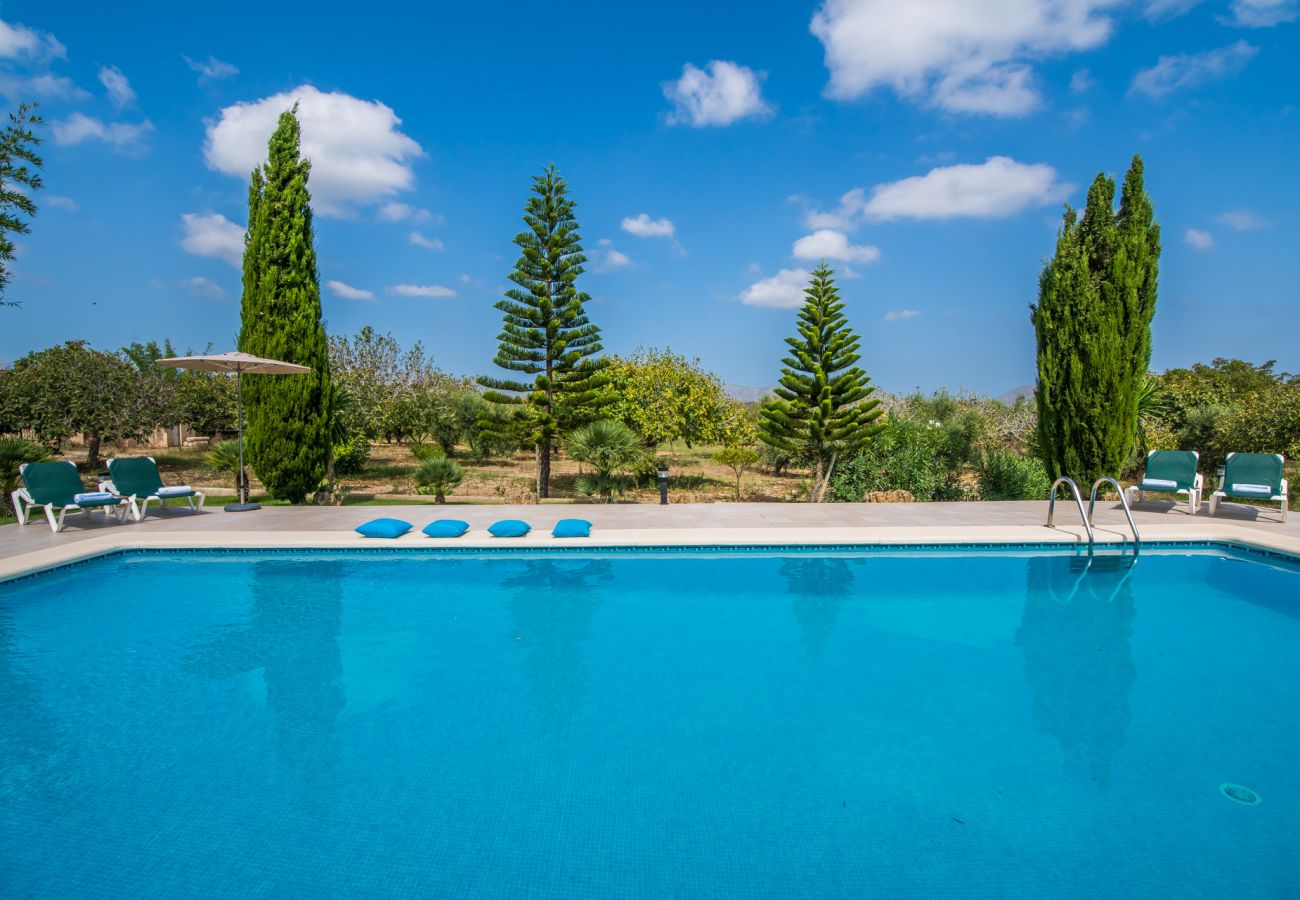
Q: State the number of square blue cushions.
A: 4